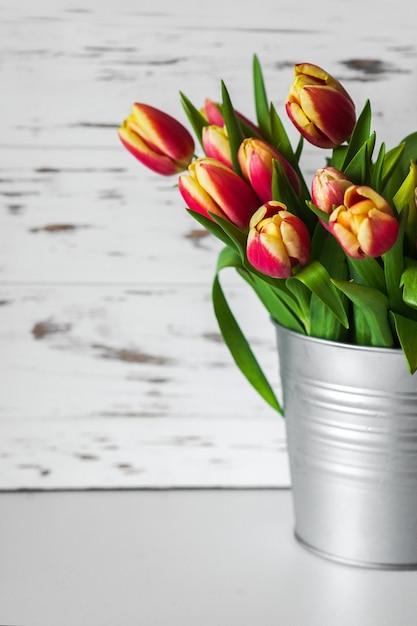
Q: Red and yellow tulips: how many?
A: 9